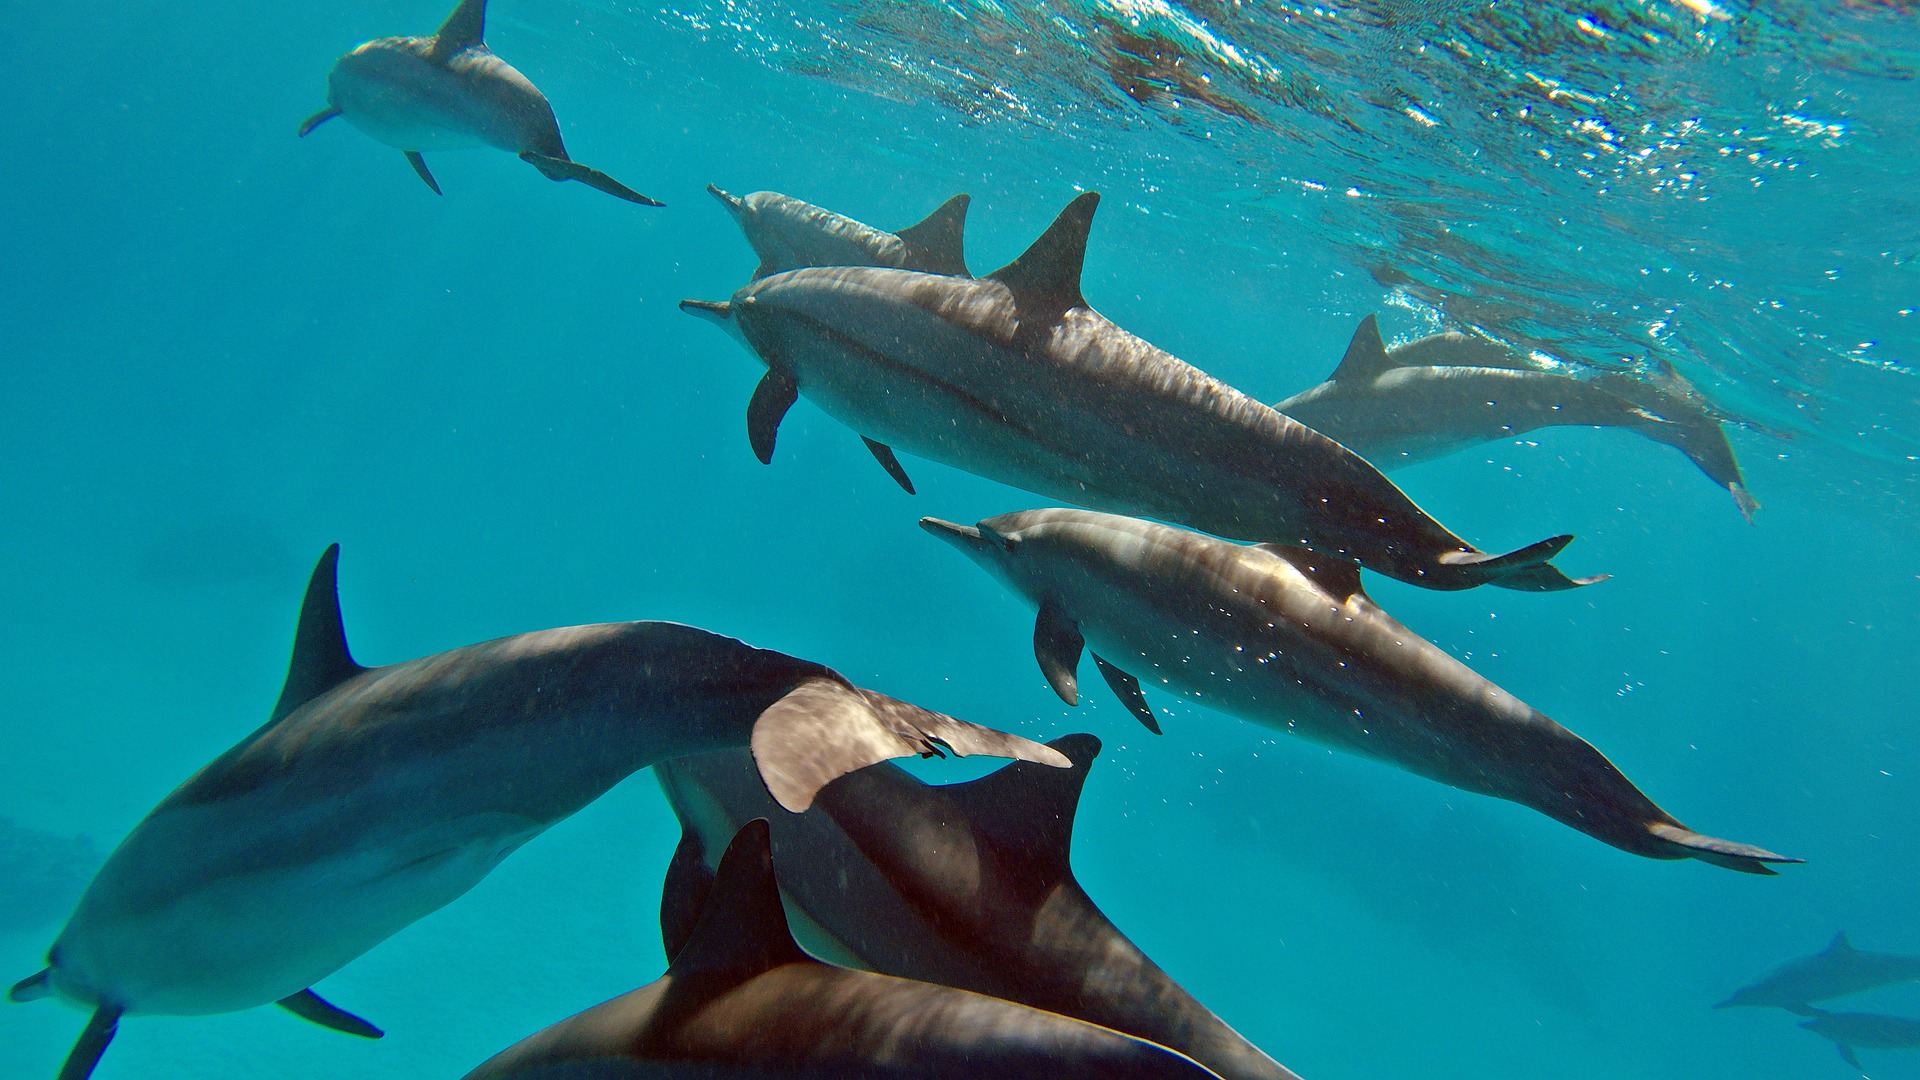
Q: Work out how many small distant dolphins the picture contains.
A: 2